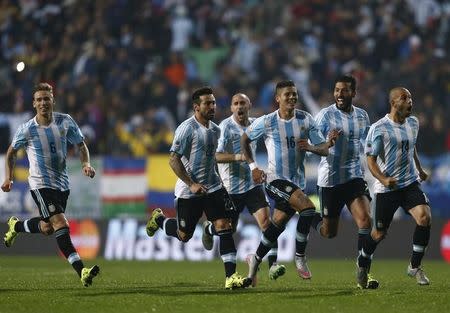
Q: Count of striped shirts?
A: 6